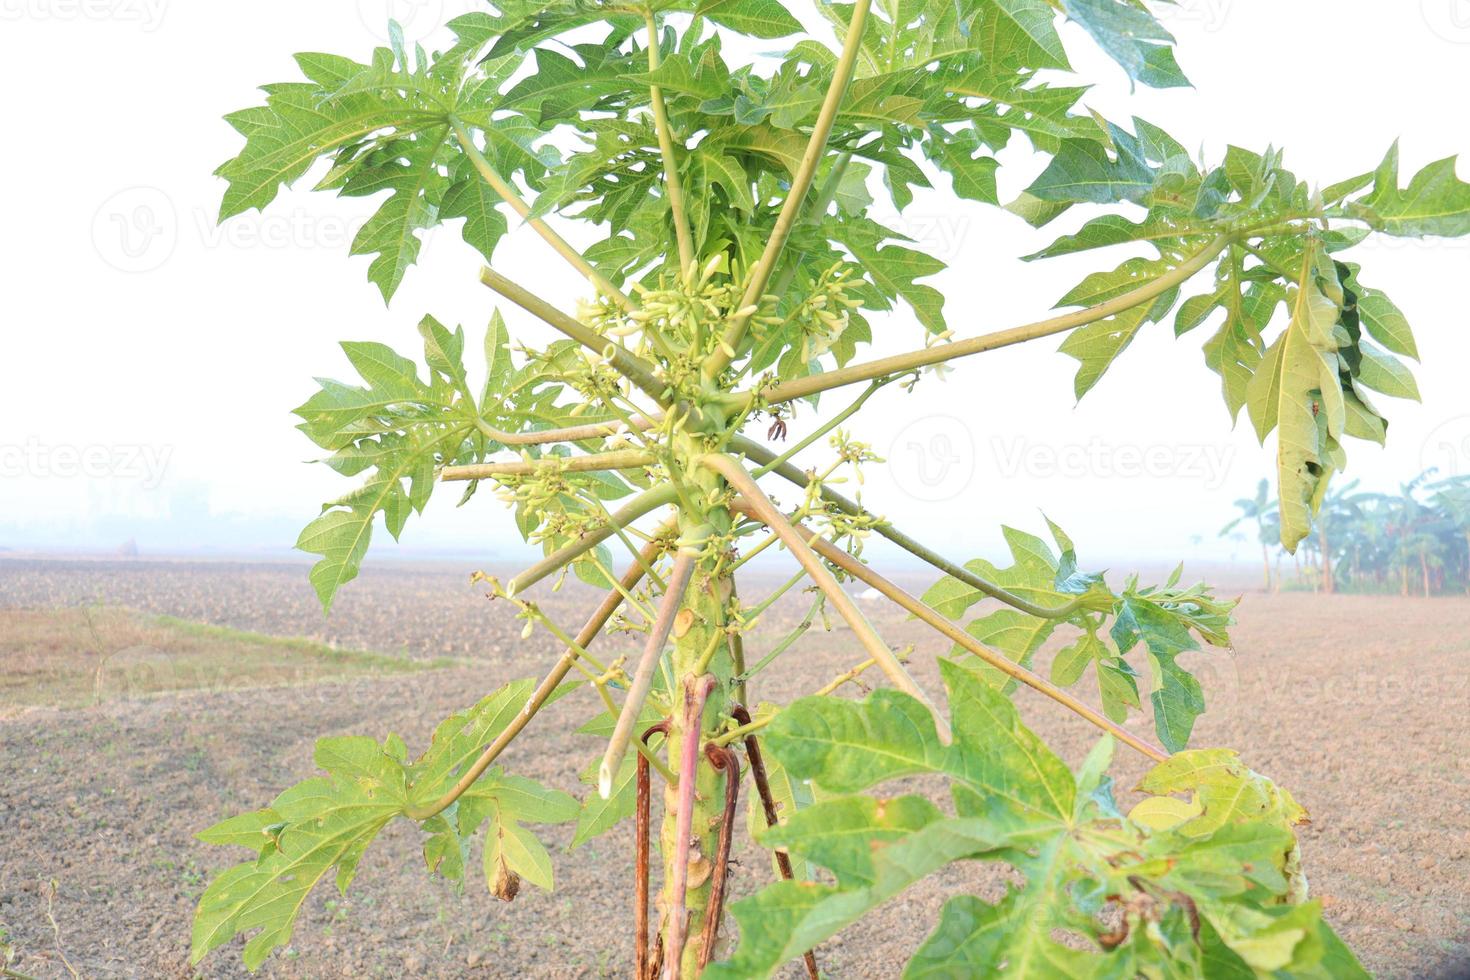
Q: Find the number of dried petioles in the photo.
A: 4